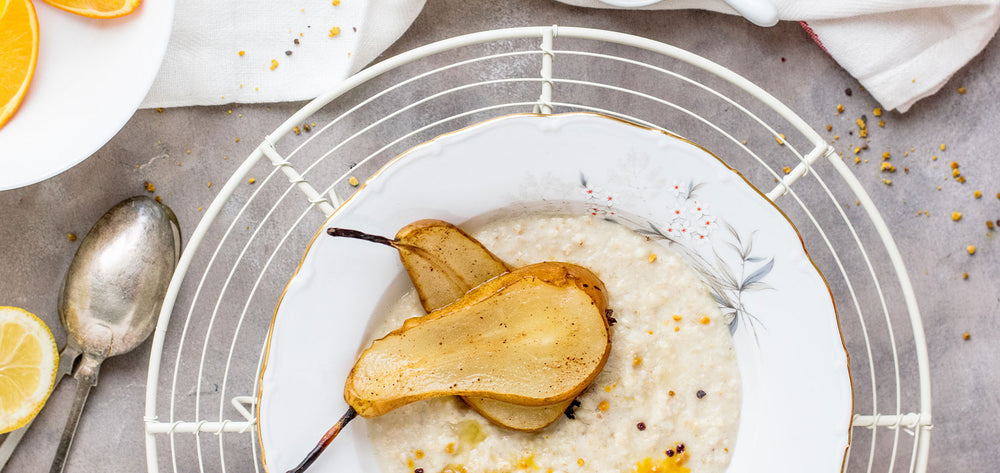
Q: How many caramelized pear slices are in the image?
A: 2